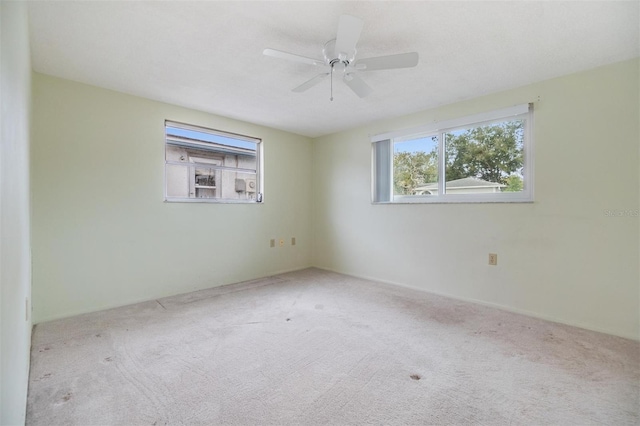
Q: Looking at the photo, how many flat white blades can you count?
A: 5